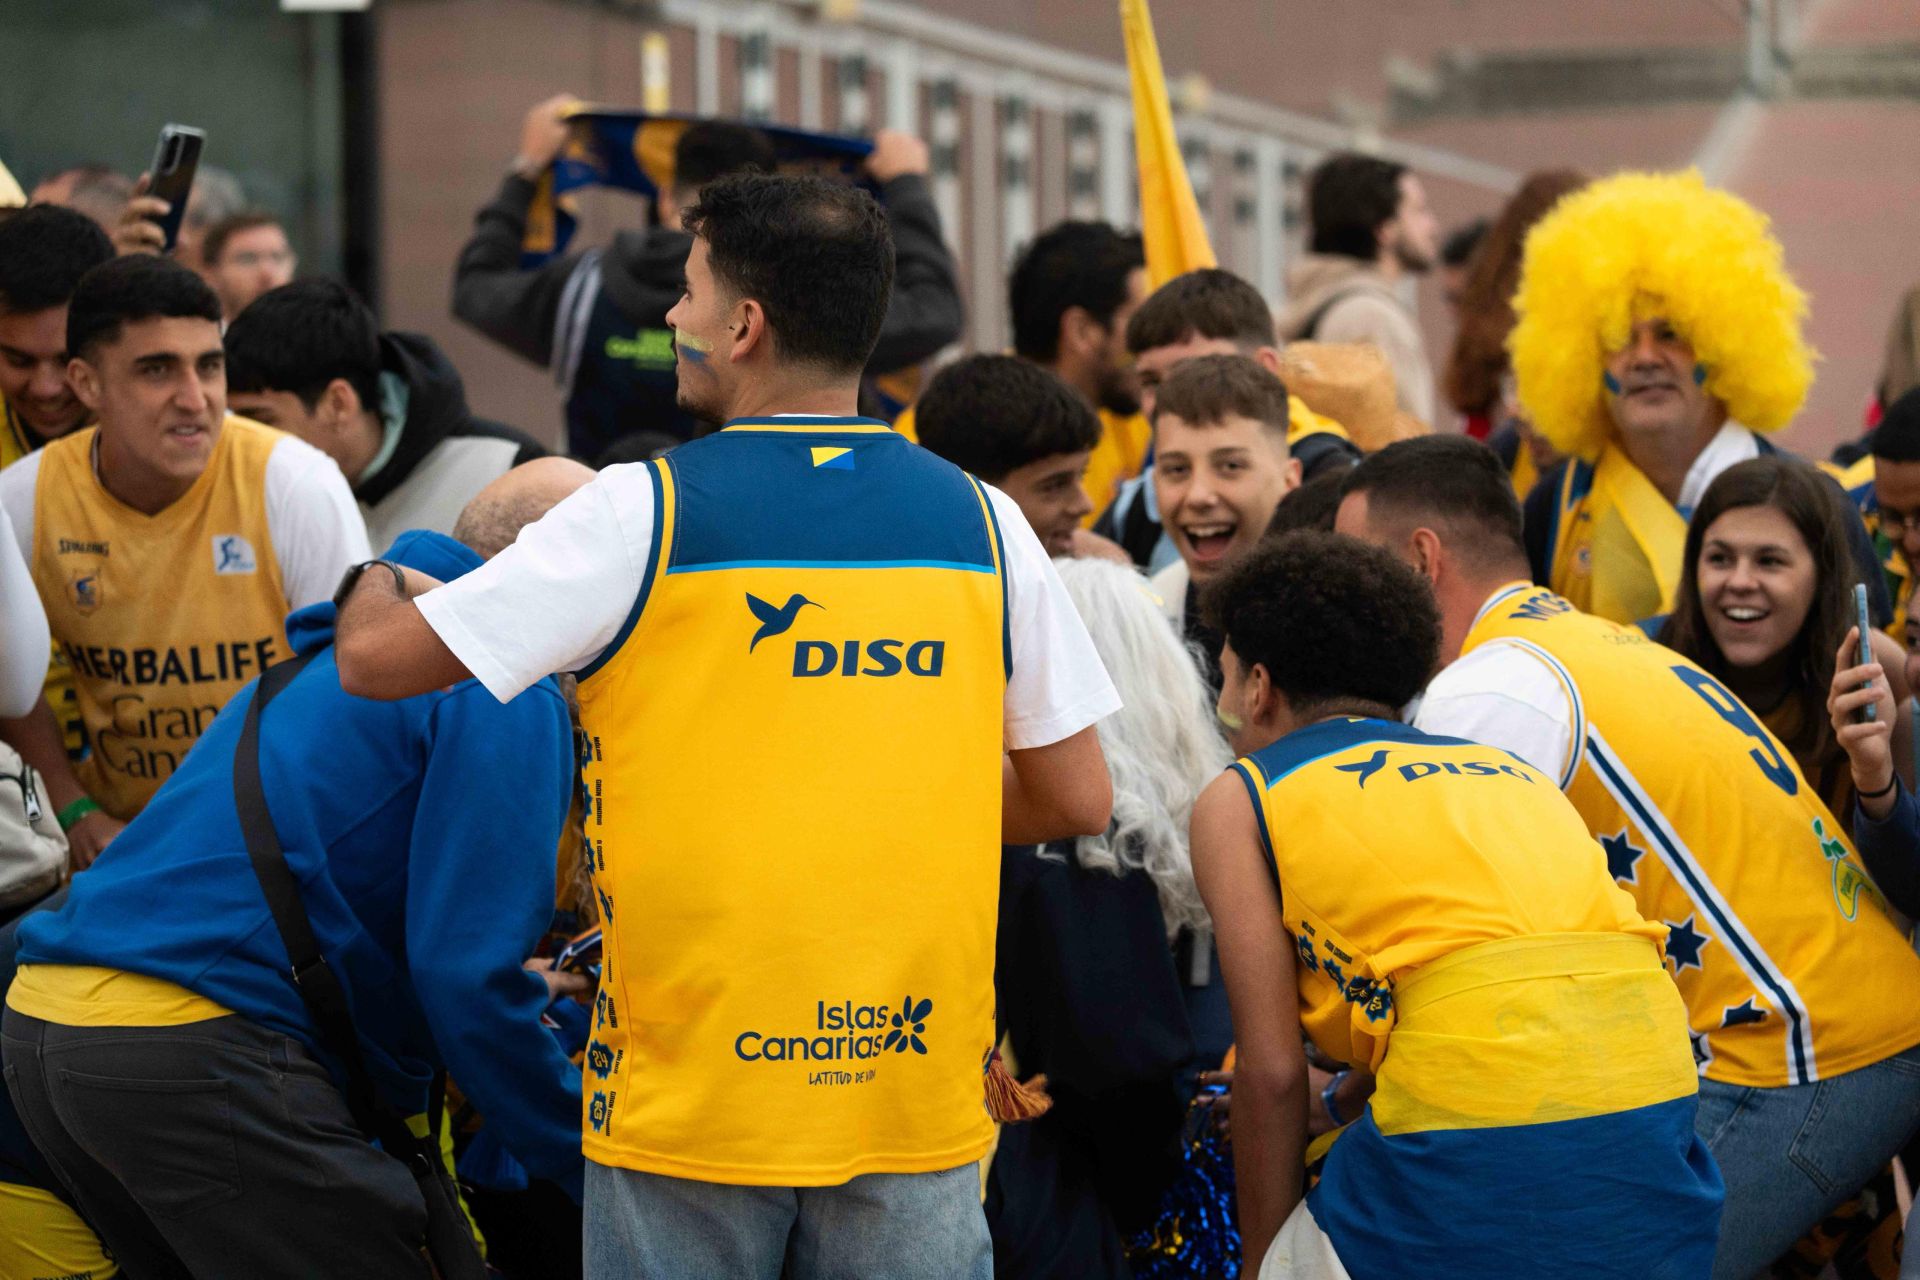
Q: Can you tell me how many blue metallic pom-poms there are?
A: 1